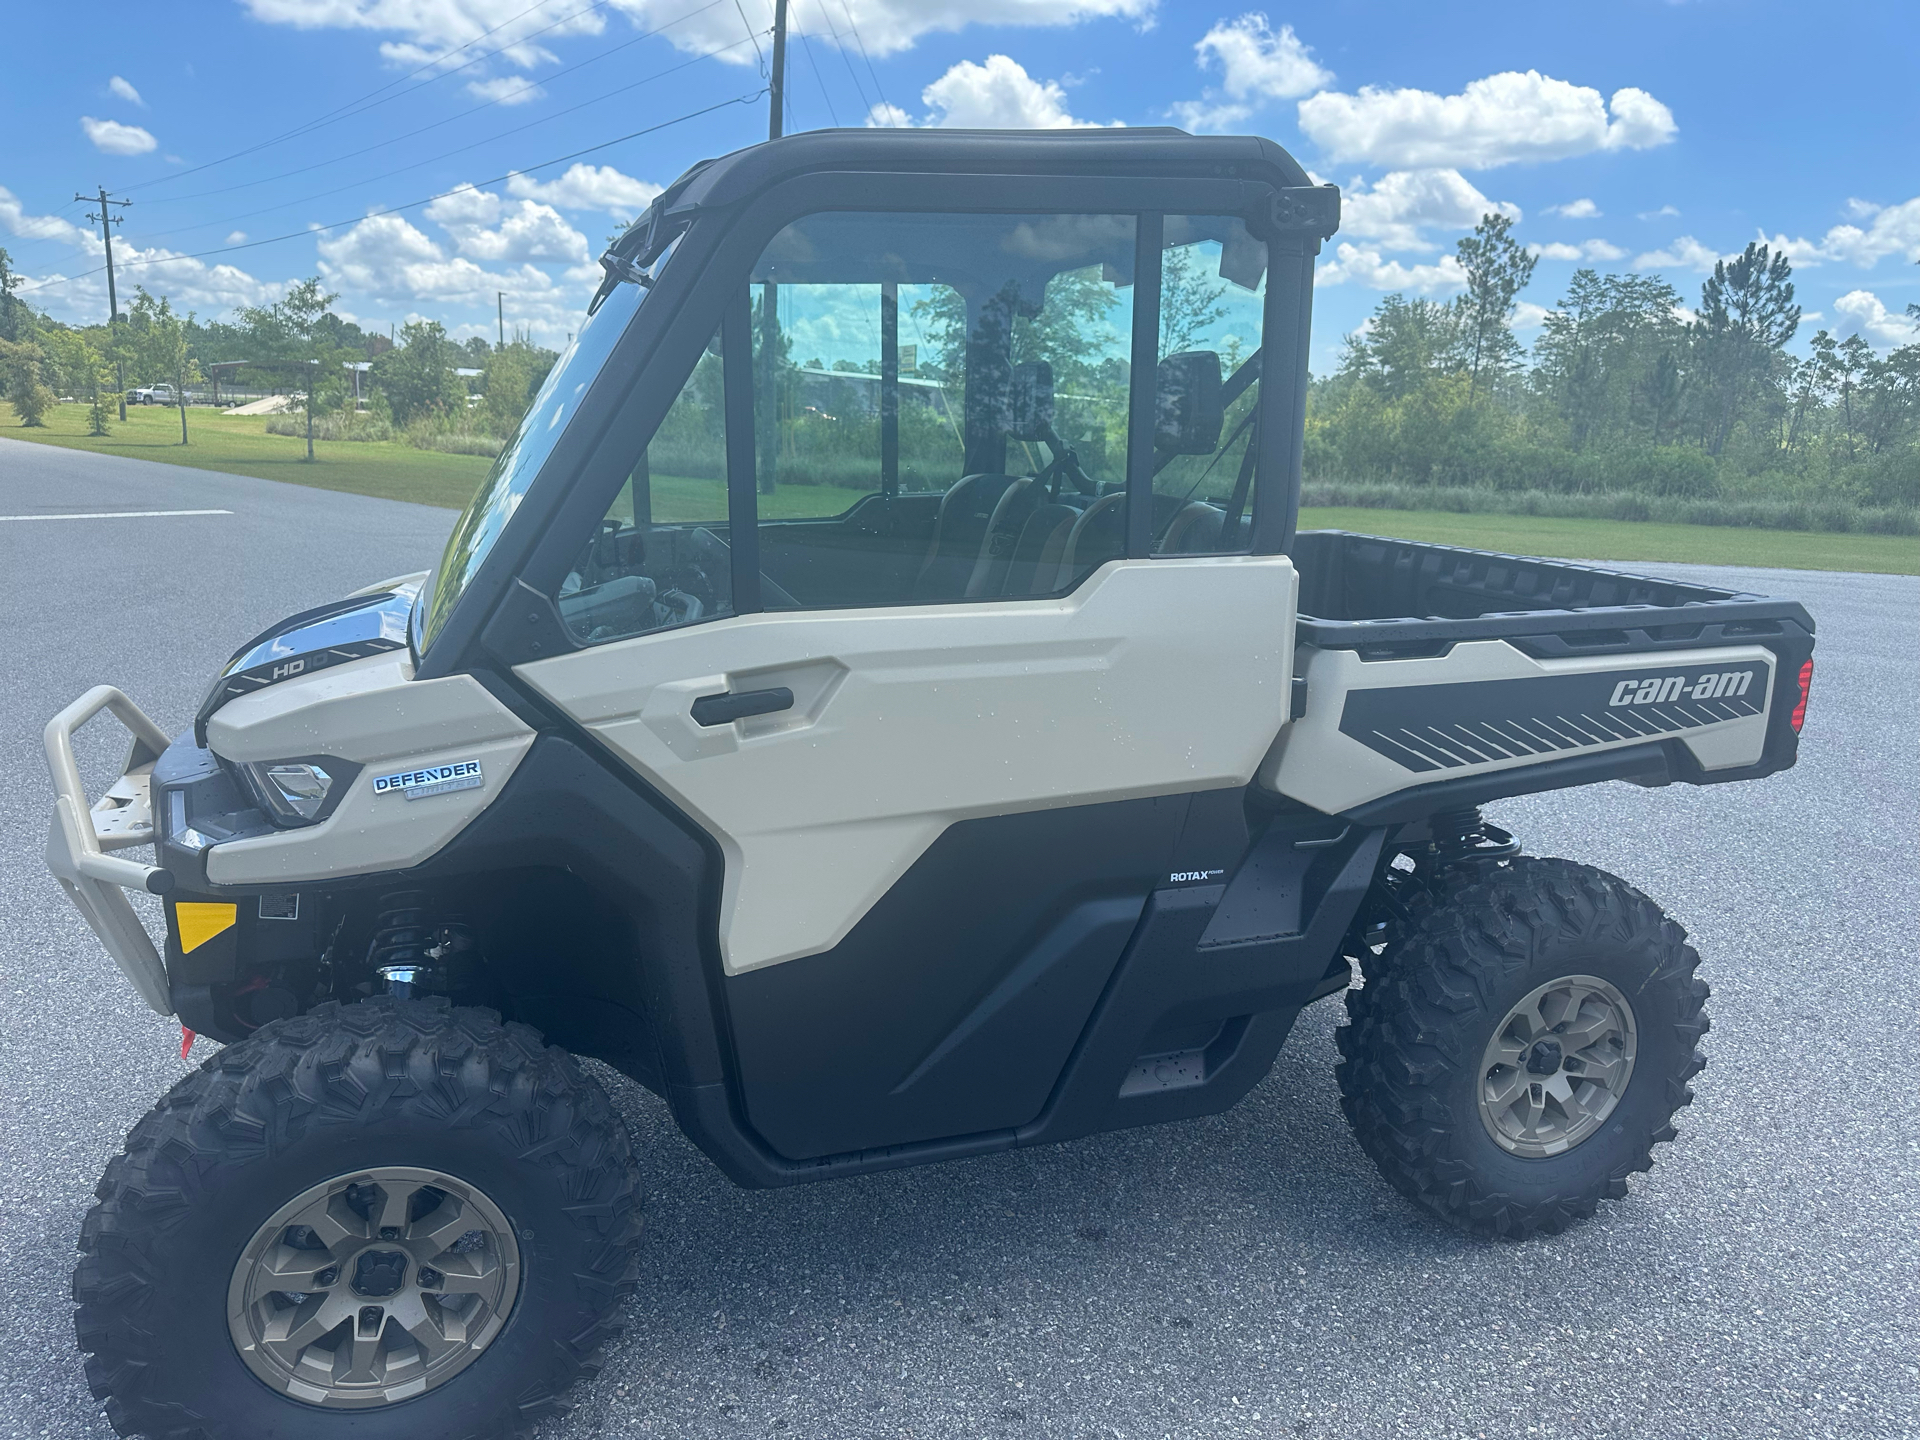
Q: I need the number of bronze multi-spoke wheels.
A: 2